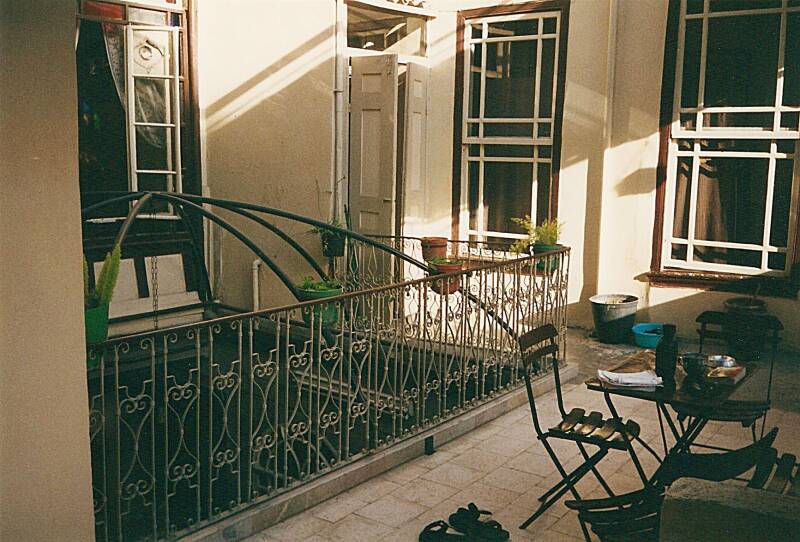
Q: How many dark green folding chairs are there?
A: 4